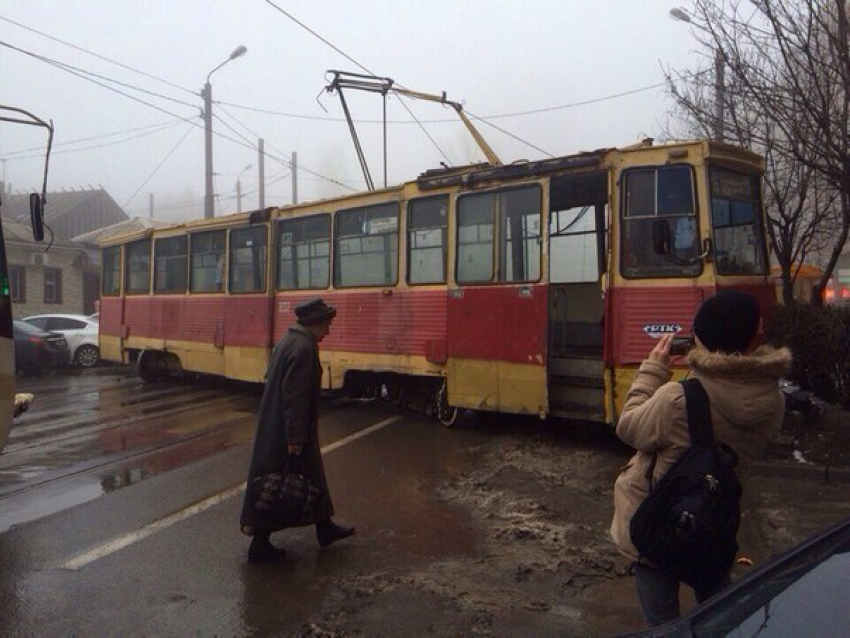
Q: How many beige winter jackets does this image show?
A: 1